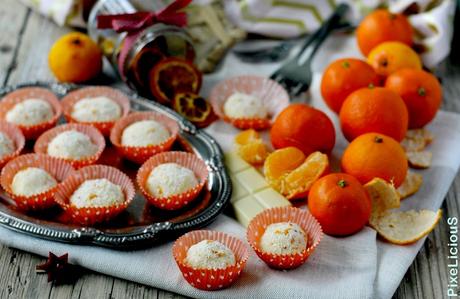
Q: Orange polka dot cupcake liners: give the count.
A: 11